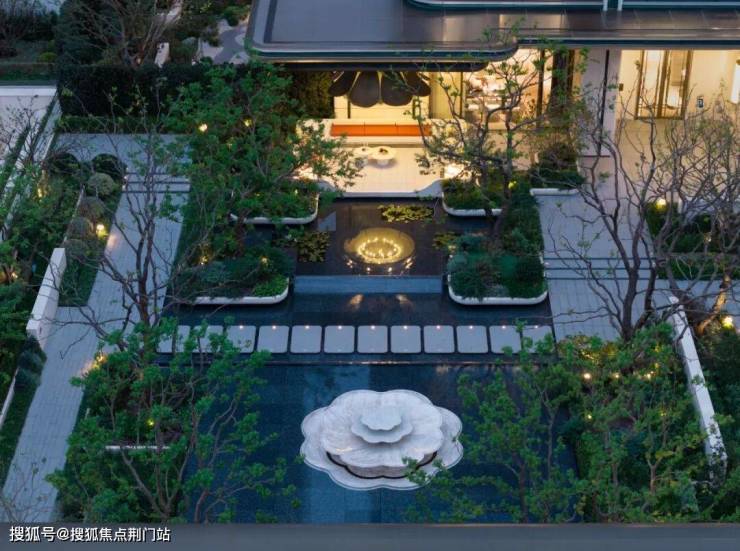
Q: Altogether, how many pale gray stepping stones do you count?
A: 12